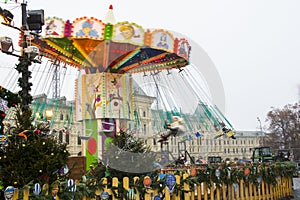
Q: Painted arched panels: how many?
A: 5